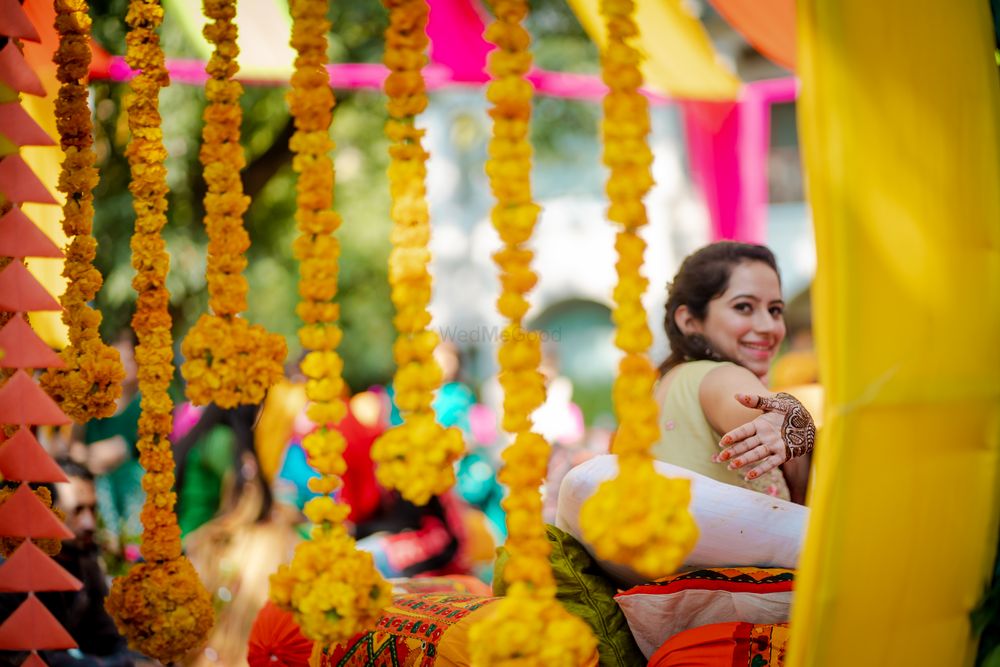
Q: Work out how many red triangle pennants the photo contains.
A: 13